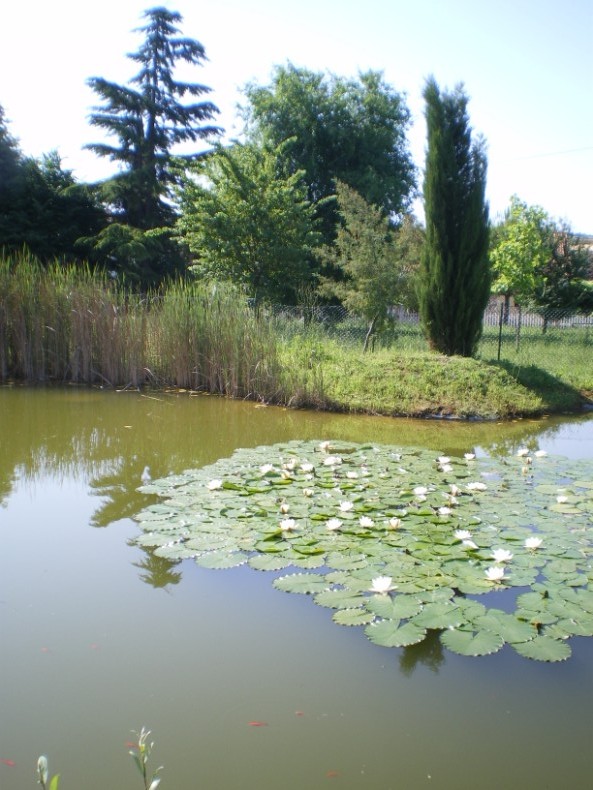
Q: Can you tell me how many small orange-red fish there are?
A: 7